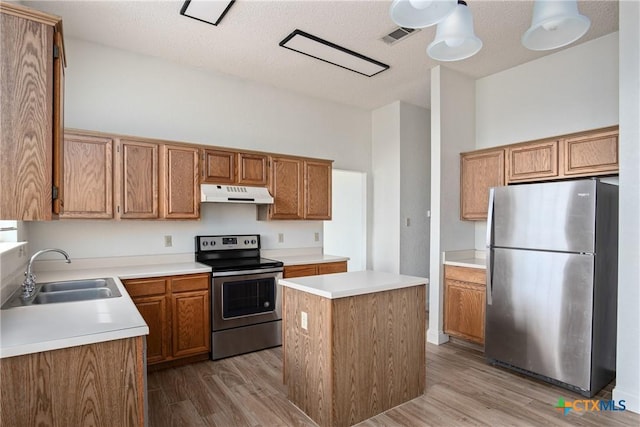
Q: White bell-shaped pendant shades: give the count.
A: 3